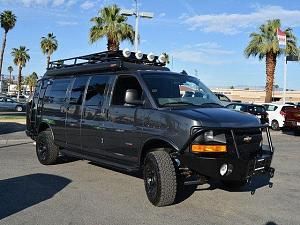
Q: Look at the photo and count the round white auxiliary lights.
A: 4